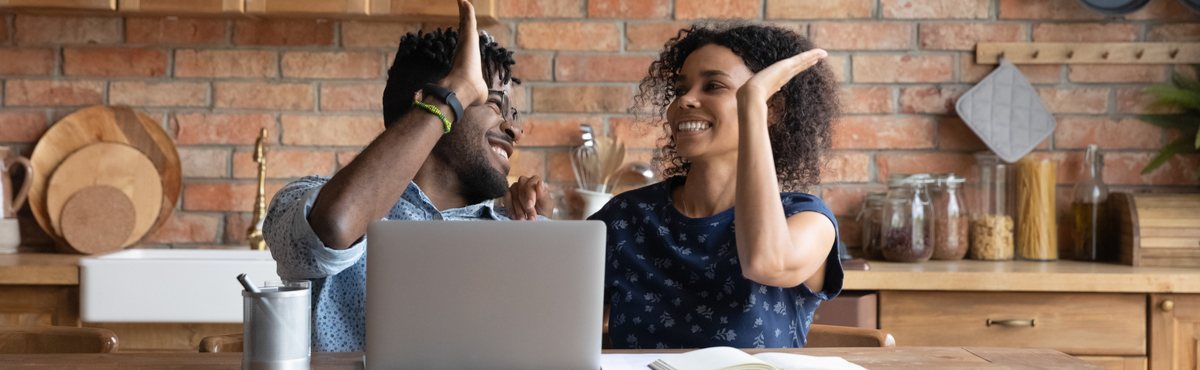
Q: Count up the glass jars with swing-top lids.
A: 3